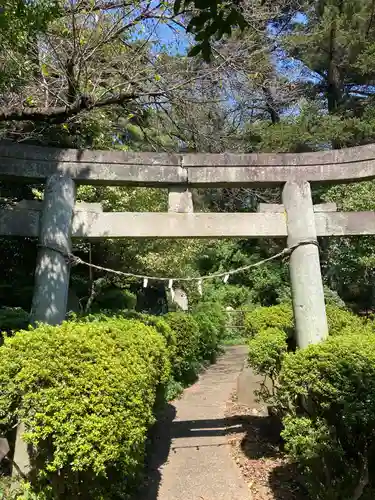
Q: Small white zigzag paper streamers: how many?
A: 4